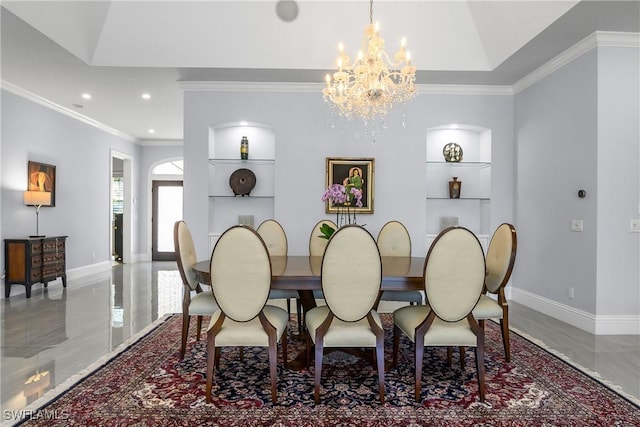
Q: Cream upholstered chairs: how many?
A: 8